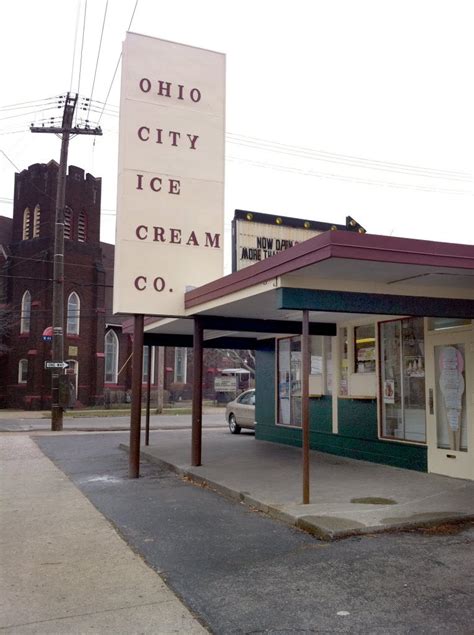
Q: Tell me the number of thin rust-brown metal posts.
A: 4